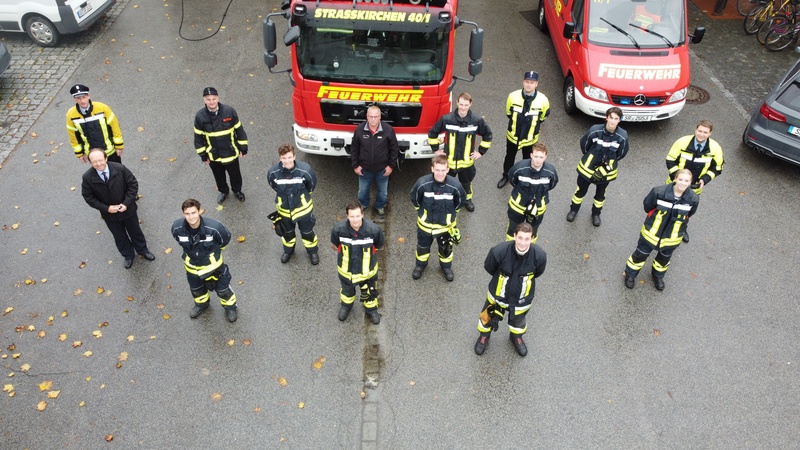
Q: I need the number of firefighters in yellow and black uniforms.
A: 13